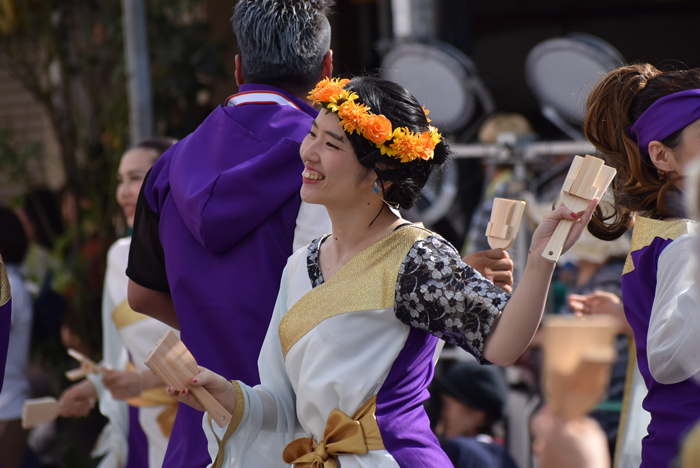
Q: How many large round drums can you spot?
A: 2